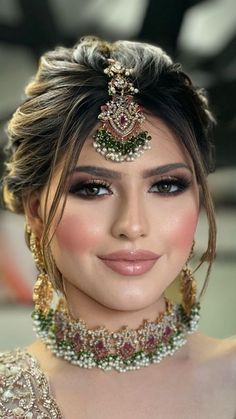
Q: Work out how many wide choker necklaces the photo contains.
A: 1